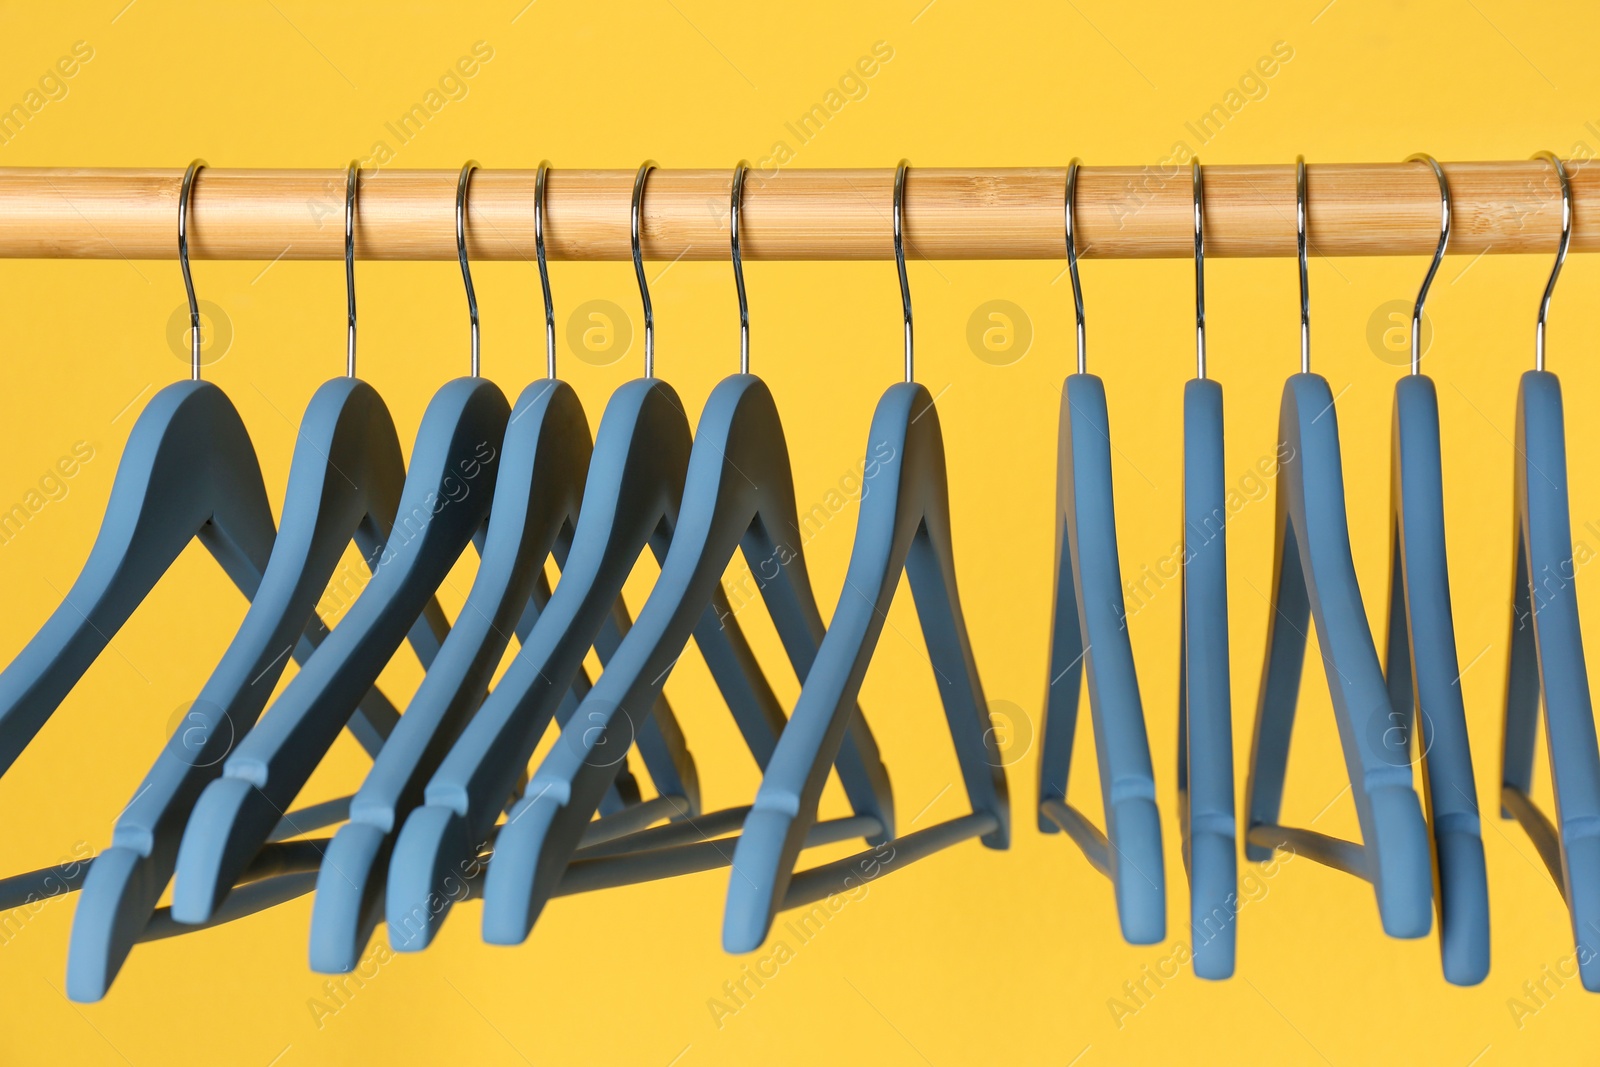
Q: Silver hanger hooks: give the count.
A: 12